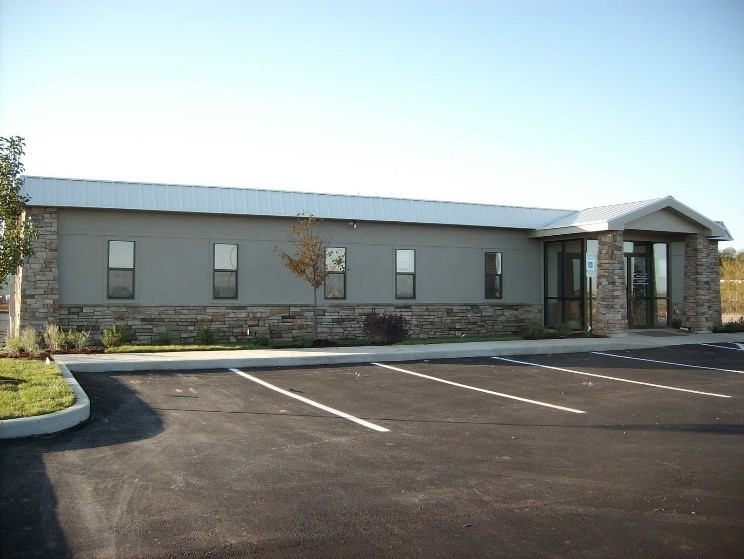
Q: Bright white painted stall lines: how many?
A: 5